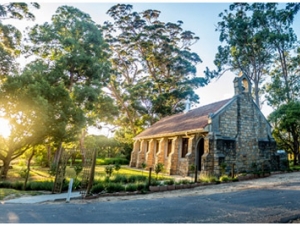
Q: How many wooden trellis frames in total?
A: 2